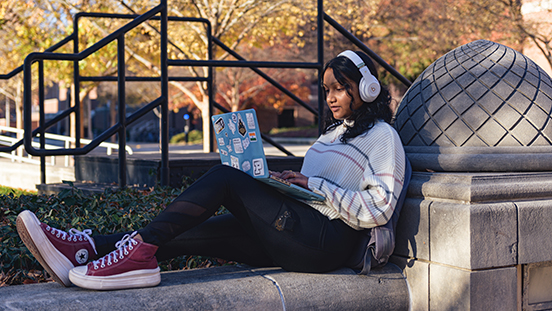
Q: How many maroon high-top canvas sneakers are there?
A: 2